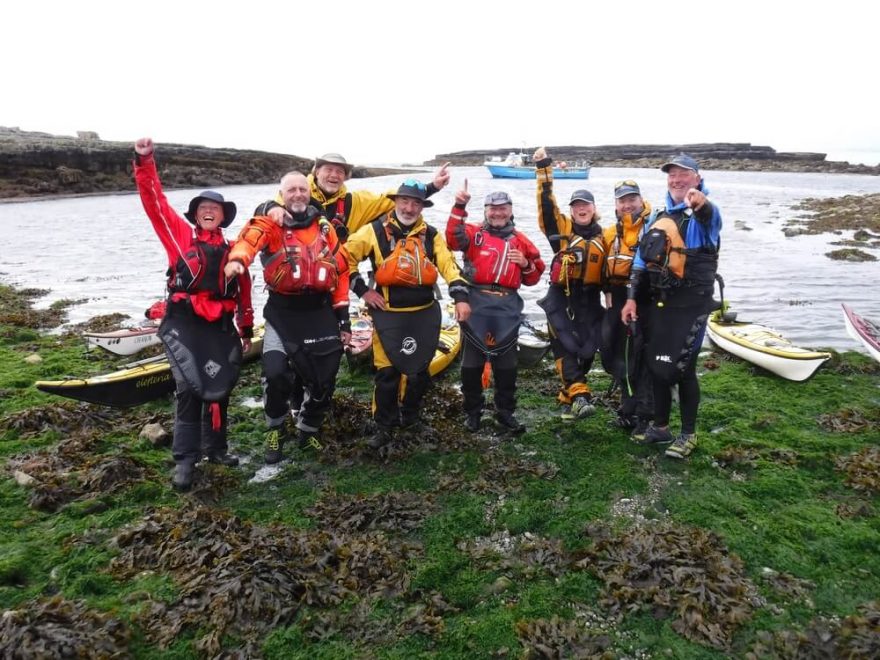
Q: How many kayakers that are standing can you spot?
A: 8